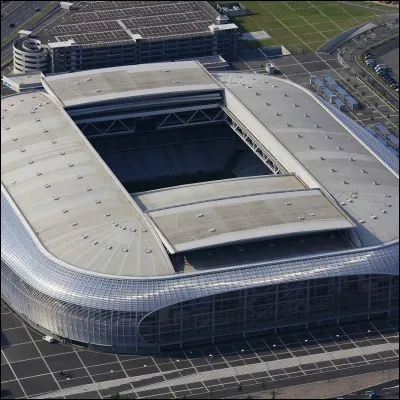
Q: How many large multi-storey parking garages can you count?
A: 1